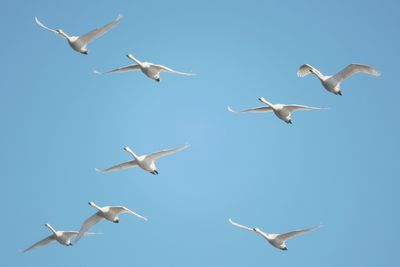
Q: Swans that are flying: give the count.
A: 8